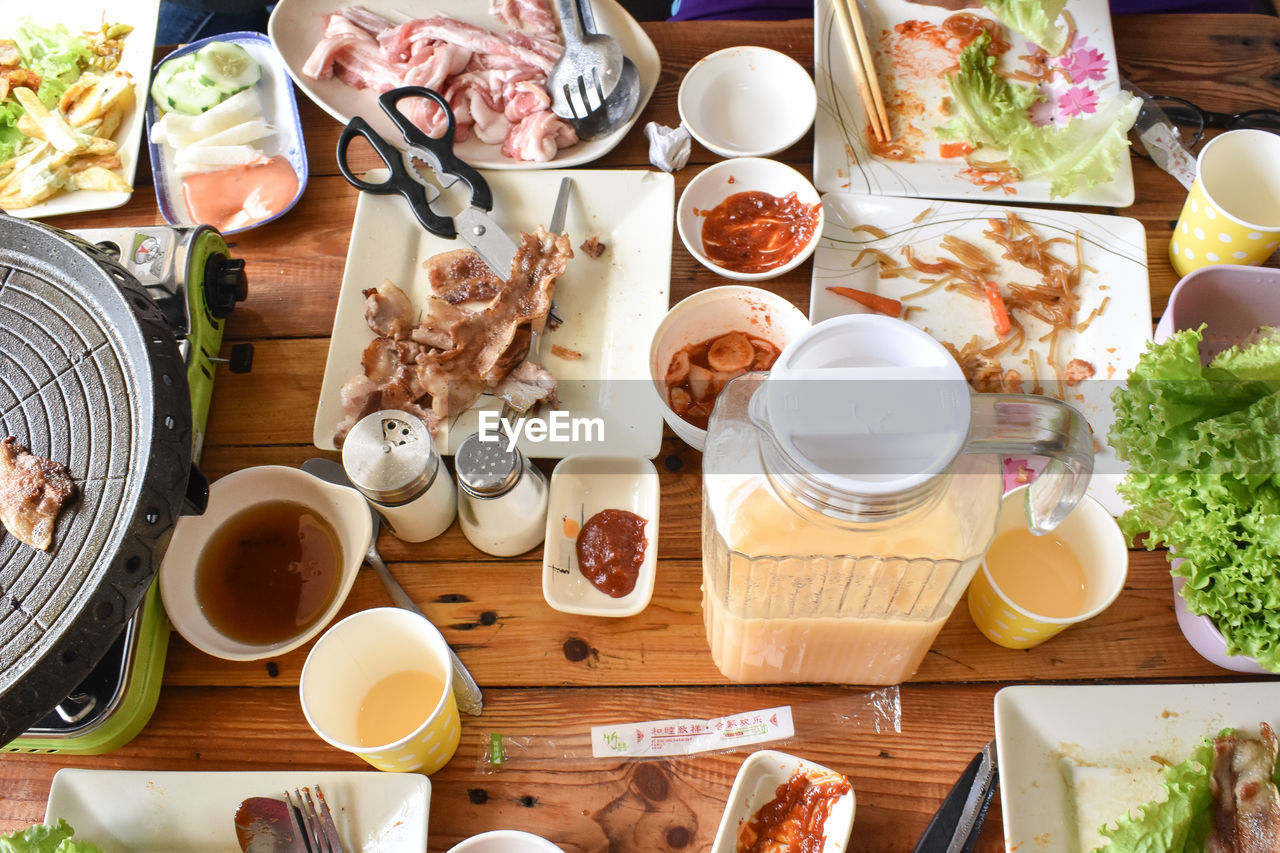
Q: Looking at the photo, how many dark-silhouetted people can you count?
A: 0